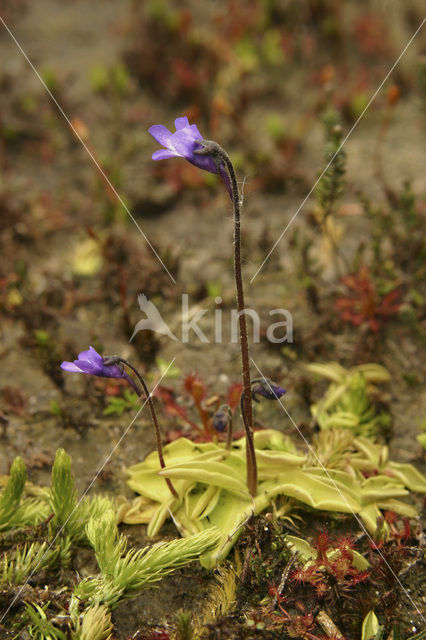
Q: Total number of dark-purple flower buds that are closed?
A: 2